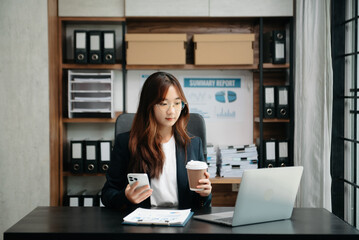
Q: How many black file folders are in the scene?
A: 14